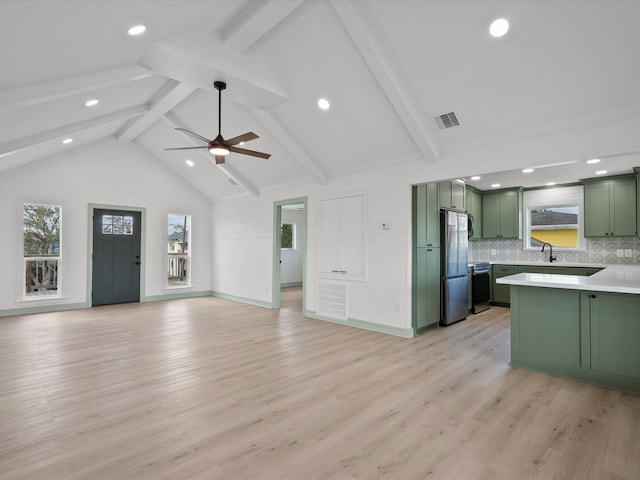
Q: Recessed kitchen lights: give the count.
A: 6